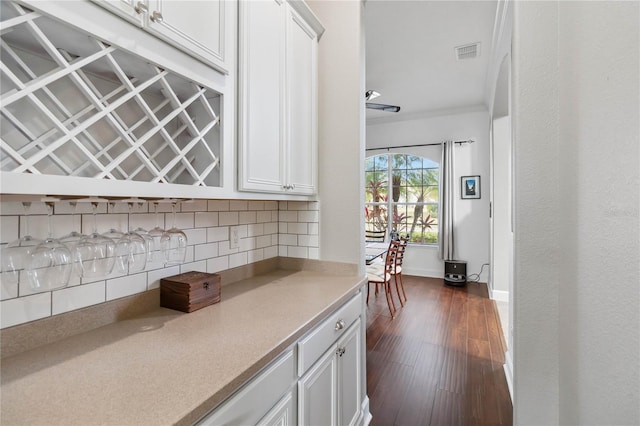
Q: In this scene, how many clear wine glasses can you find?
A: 9